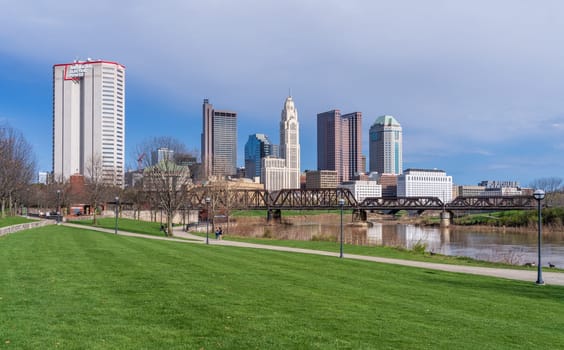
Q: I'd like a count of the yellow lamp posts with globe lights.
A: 0